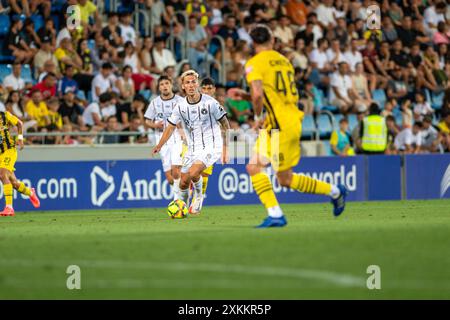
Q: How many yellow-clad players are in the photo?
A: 3